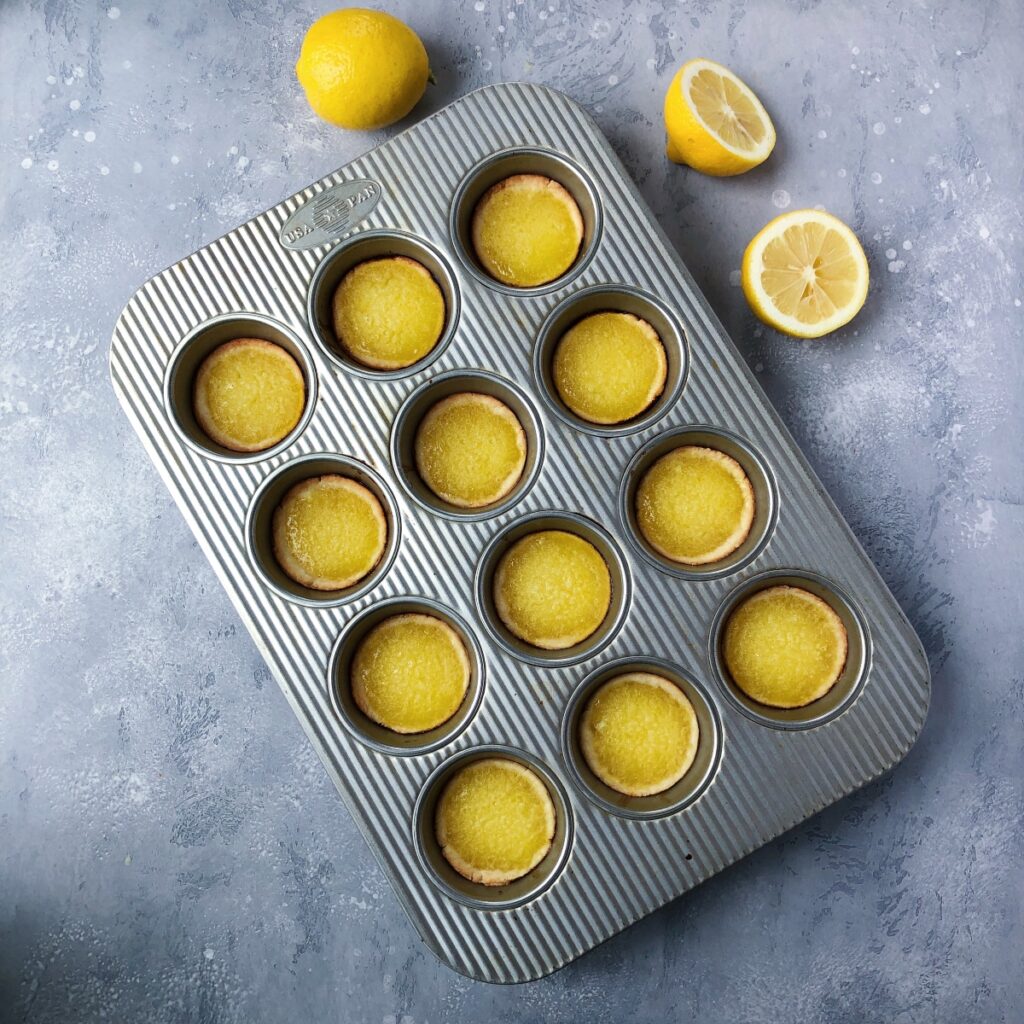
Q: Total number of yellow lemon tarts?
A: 12